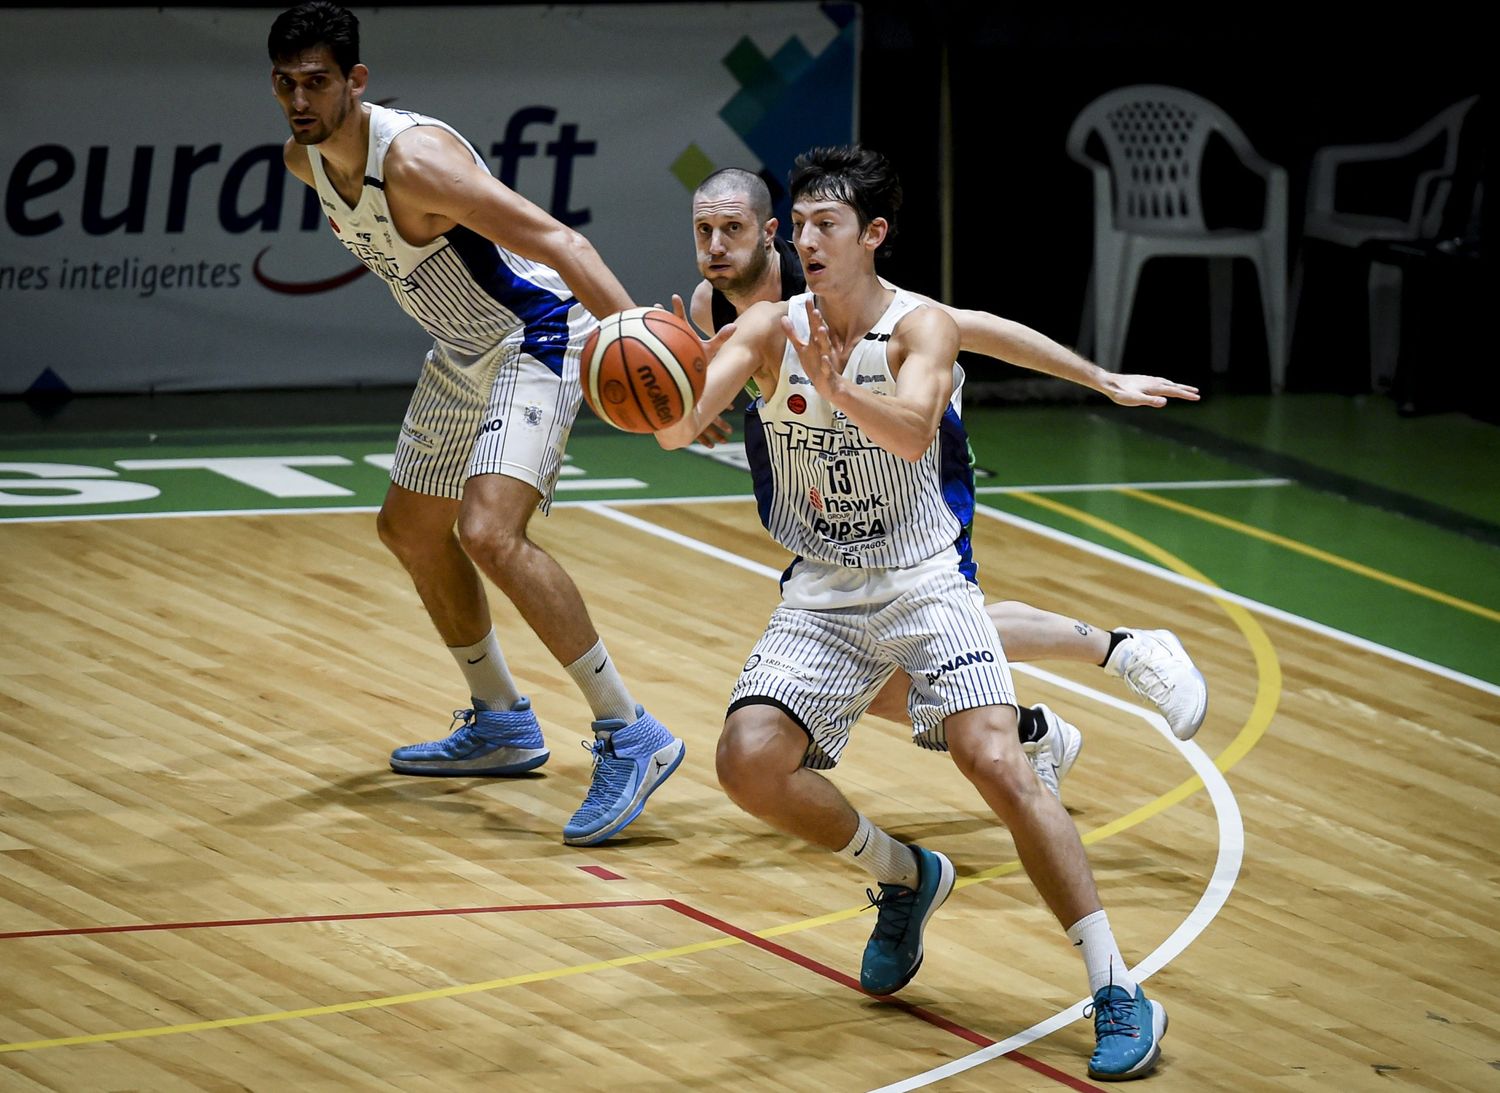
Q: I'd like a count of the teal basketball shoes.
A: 2